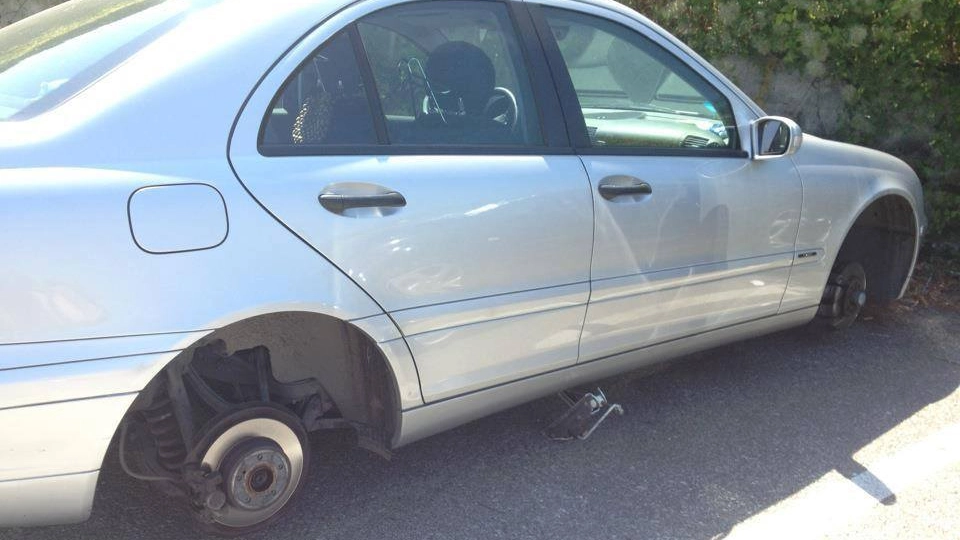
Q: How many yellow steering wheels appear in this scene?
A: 0